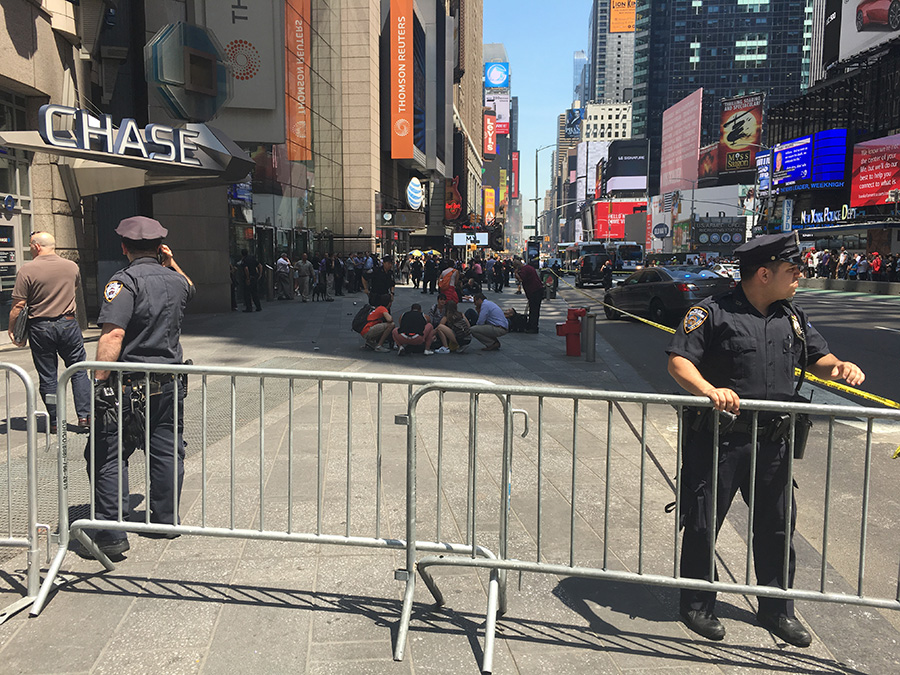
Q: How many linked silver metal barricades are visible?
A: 3